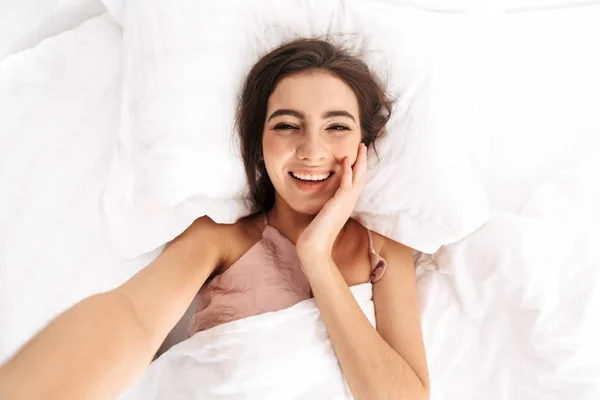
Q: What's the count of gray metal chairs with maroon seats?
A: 0